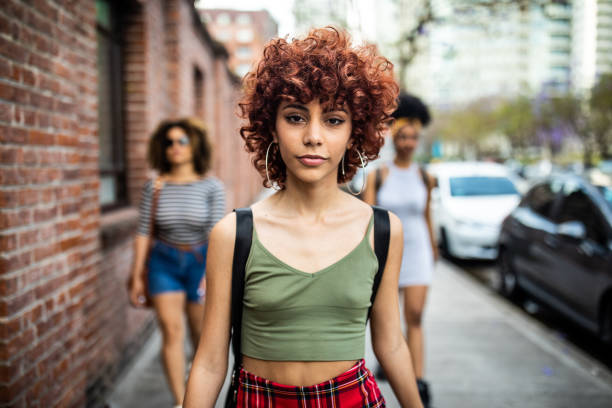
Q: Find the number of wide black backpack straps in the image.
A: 2